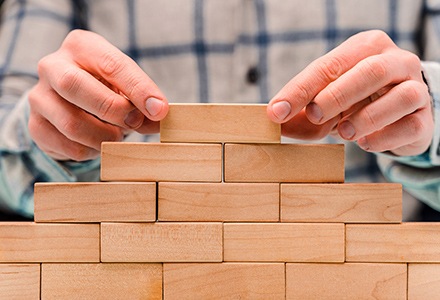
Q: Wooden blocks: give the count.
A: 15